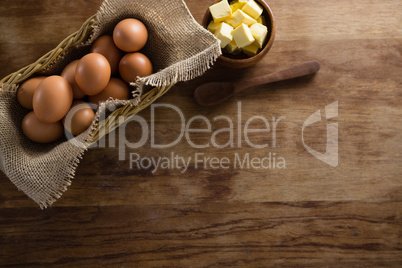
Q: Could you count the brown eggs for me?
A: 10